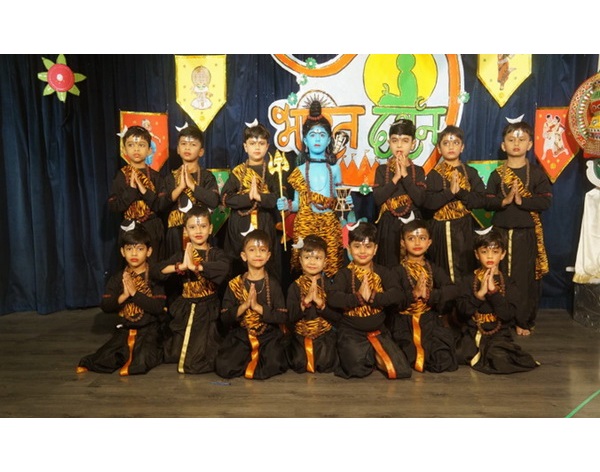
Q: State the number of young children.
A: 14